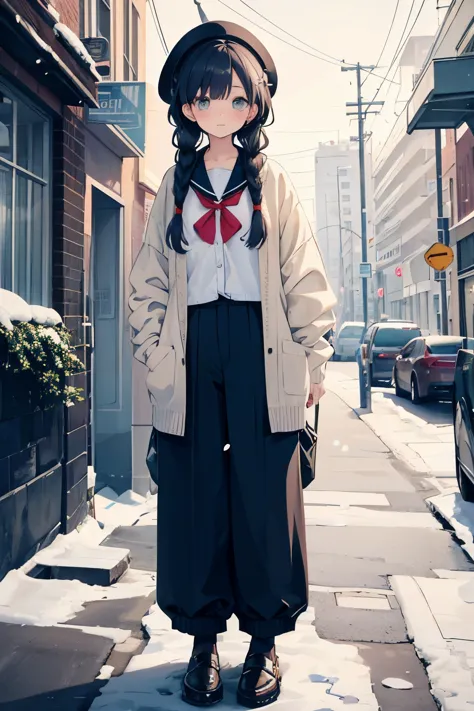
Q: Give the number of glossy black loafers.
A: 2